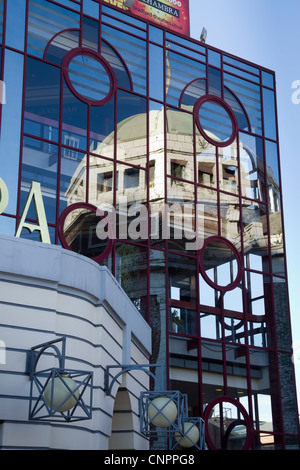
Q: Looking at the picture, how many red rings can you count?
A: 5